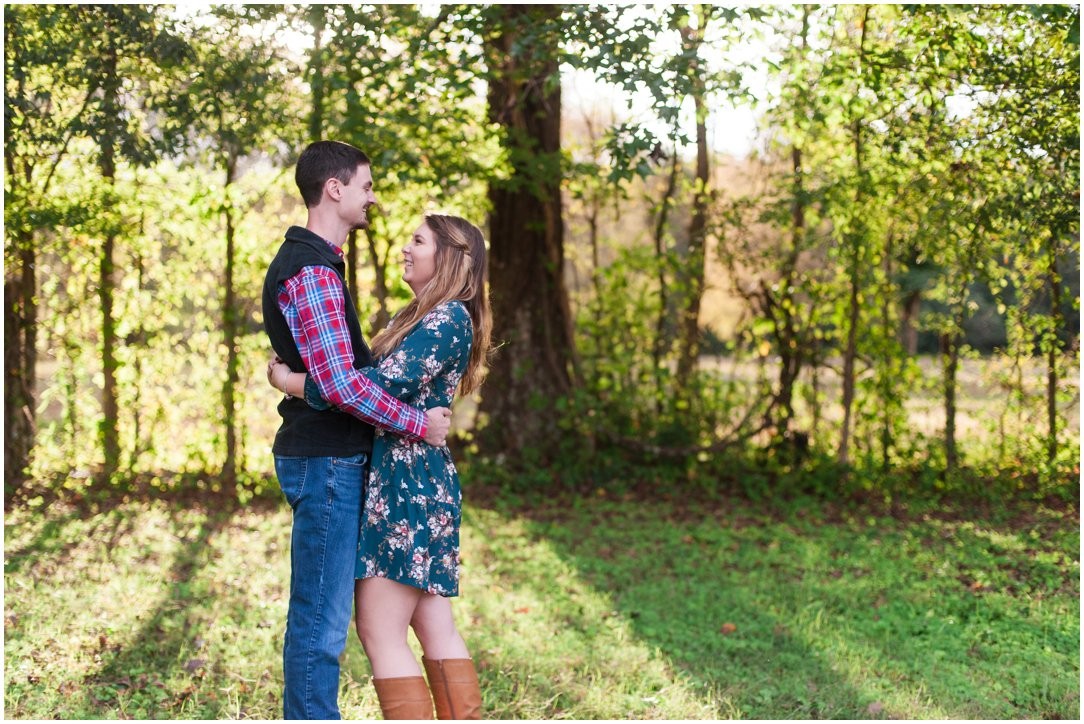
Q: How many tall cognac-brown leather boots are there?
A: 2